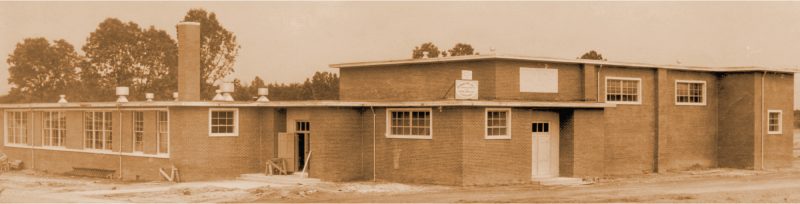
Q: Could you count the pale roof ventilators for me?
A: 7